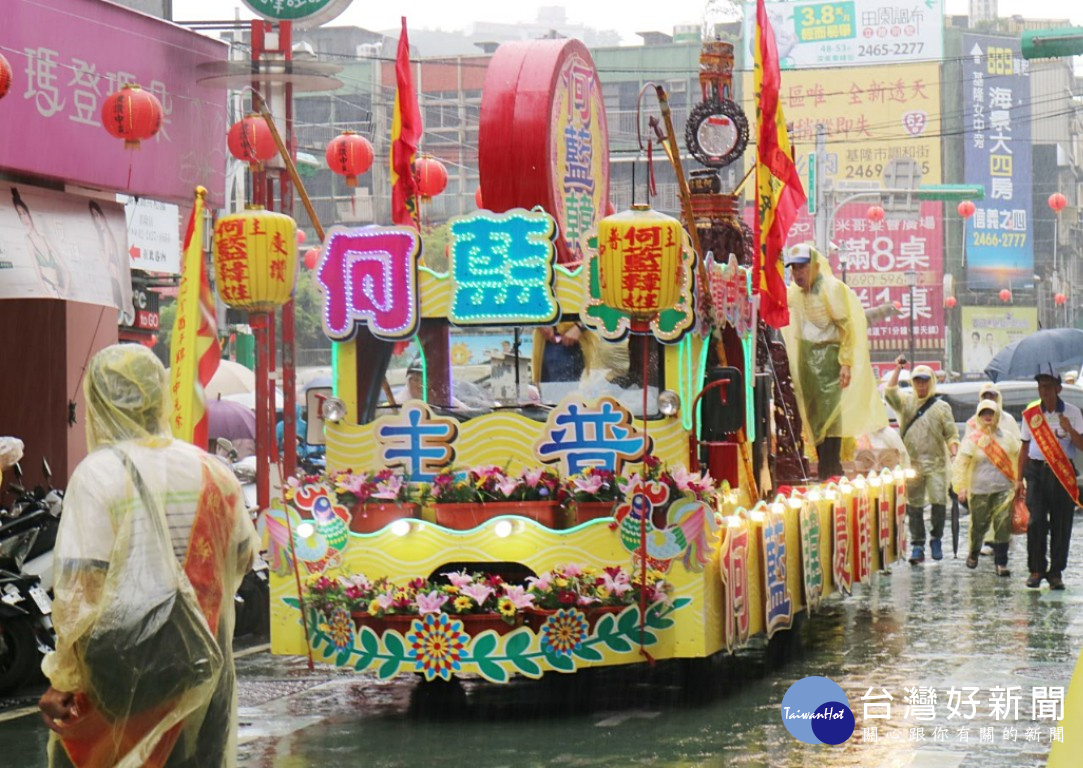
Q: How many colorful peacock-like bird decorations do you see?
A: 2